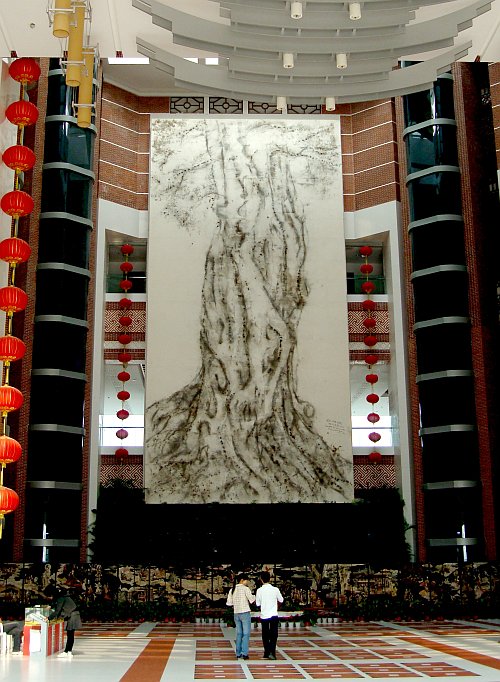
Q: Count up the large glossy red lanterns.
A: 10